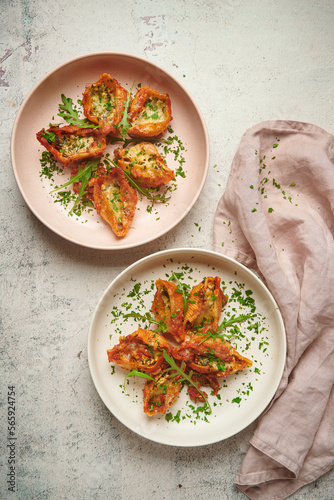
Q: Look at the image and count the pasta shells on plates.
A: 10